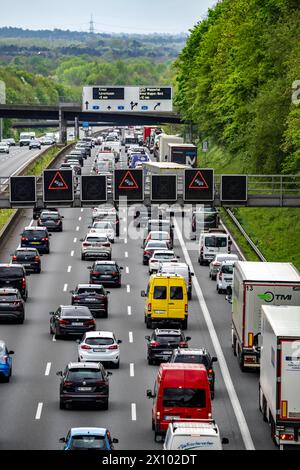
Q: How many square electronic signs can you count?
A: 7